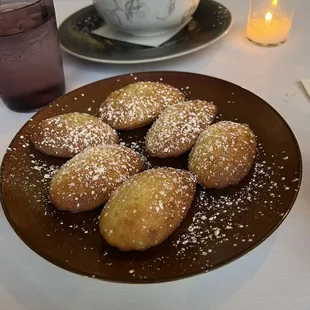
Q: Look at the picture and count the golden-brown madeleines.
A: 6